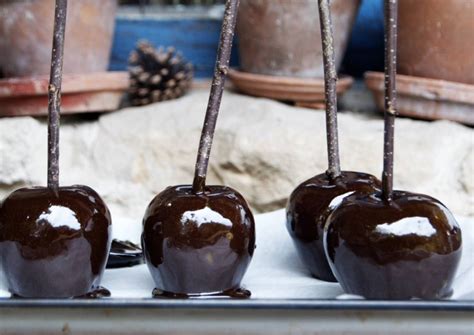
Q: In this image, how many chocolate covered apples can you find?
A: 4